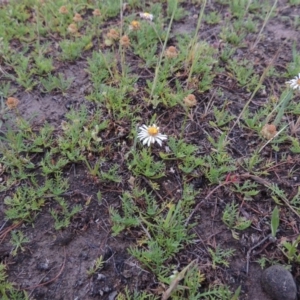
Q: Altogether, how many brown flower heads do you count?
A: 10